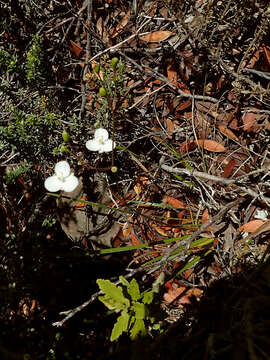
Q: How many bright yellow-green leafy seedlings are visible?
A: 1